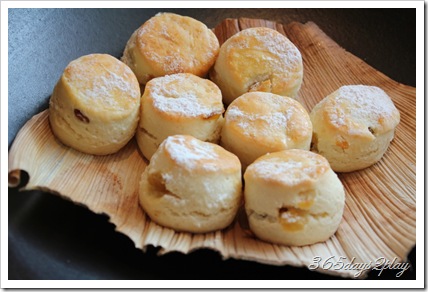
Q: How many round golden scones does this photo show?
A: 8